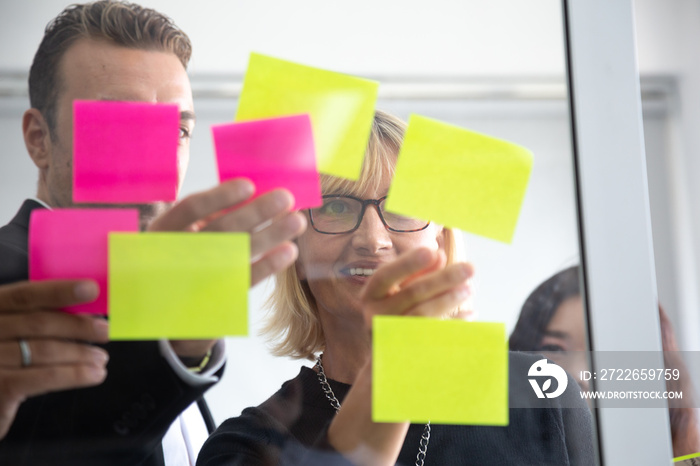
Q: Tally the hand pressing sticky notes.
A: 3